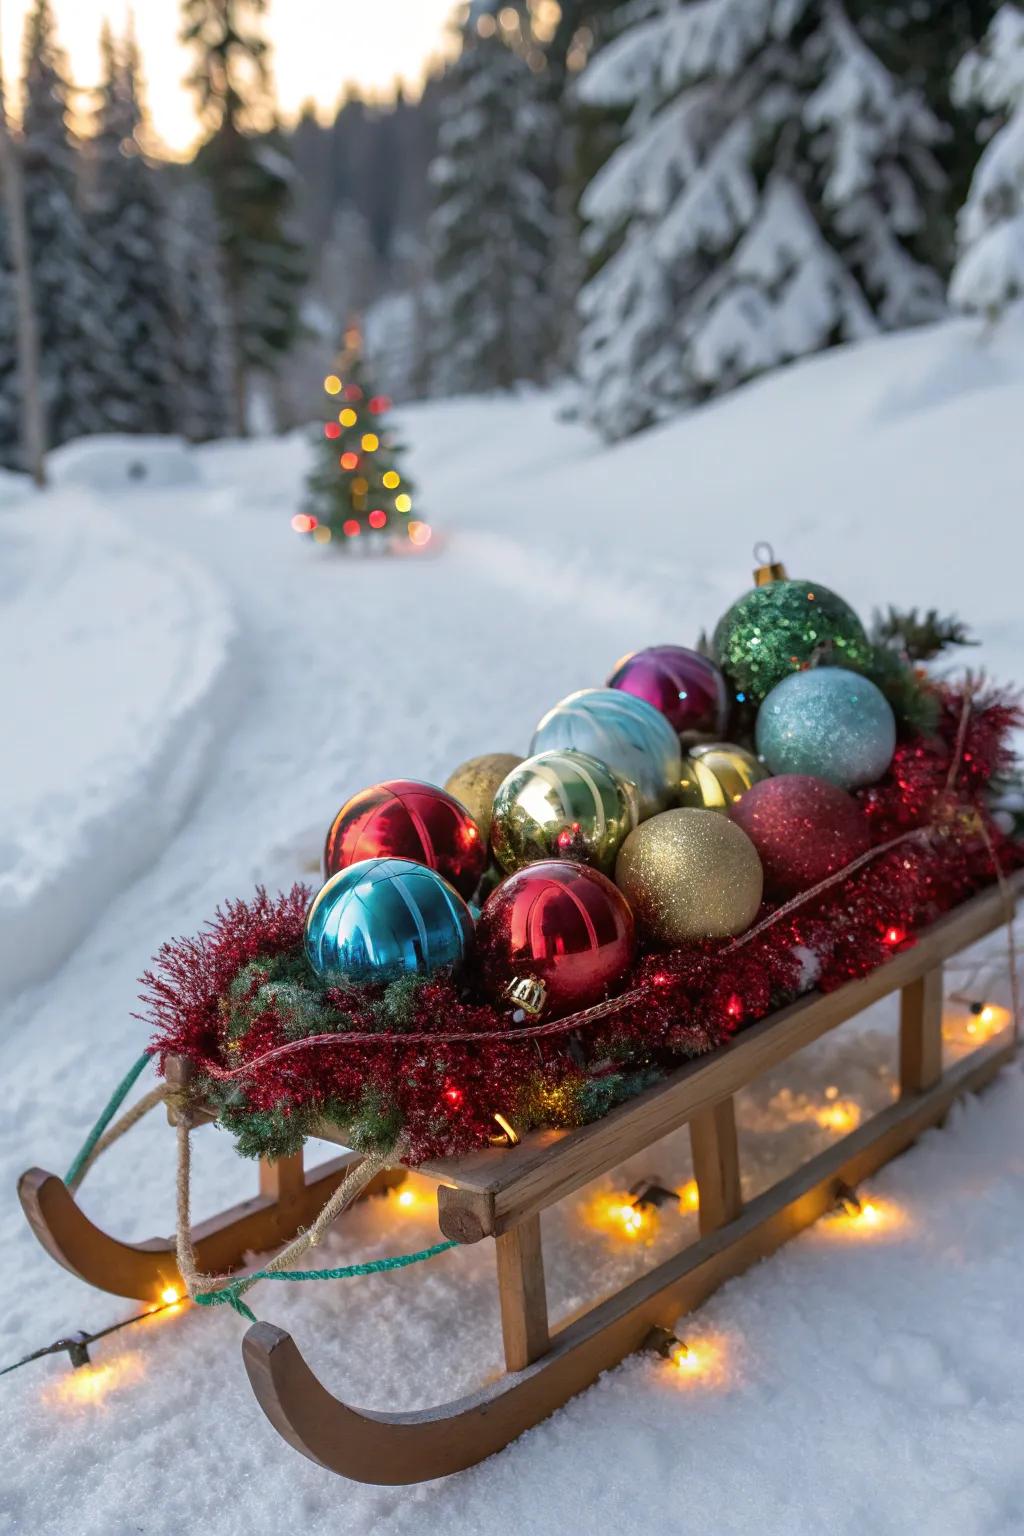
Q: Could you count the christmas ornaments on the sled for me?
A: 12